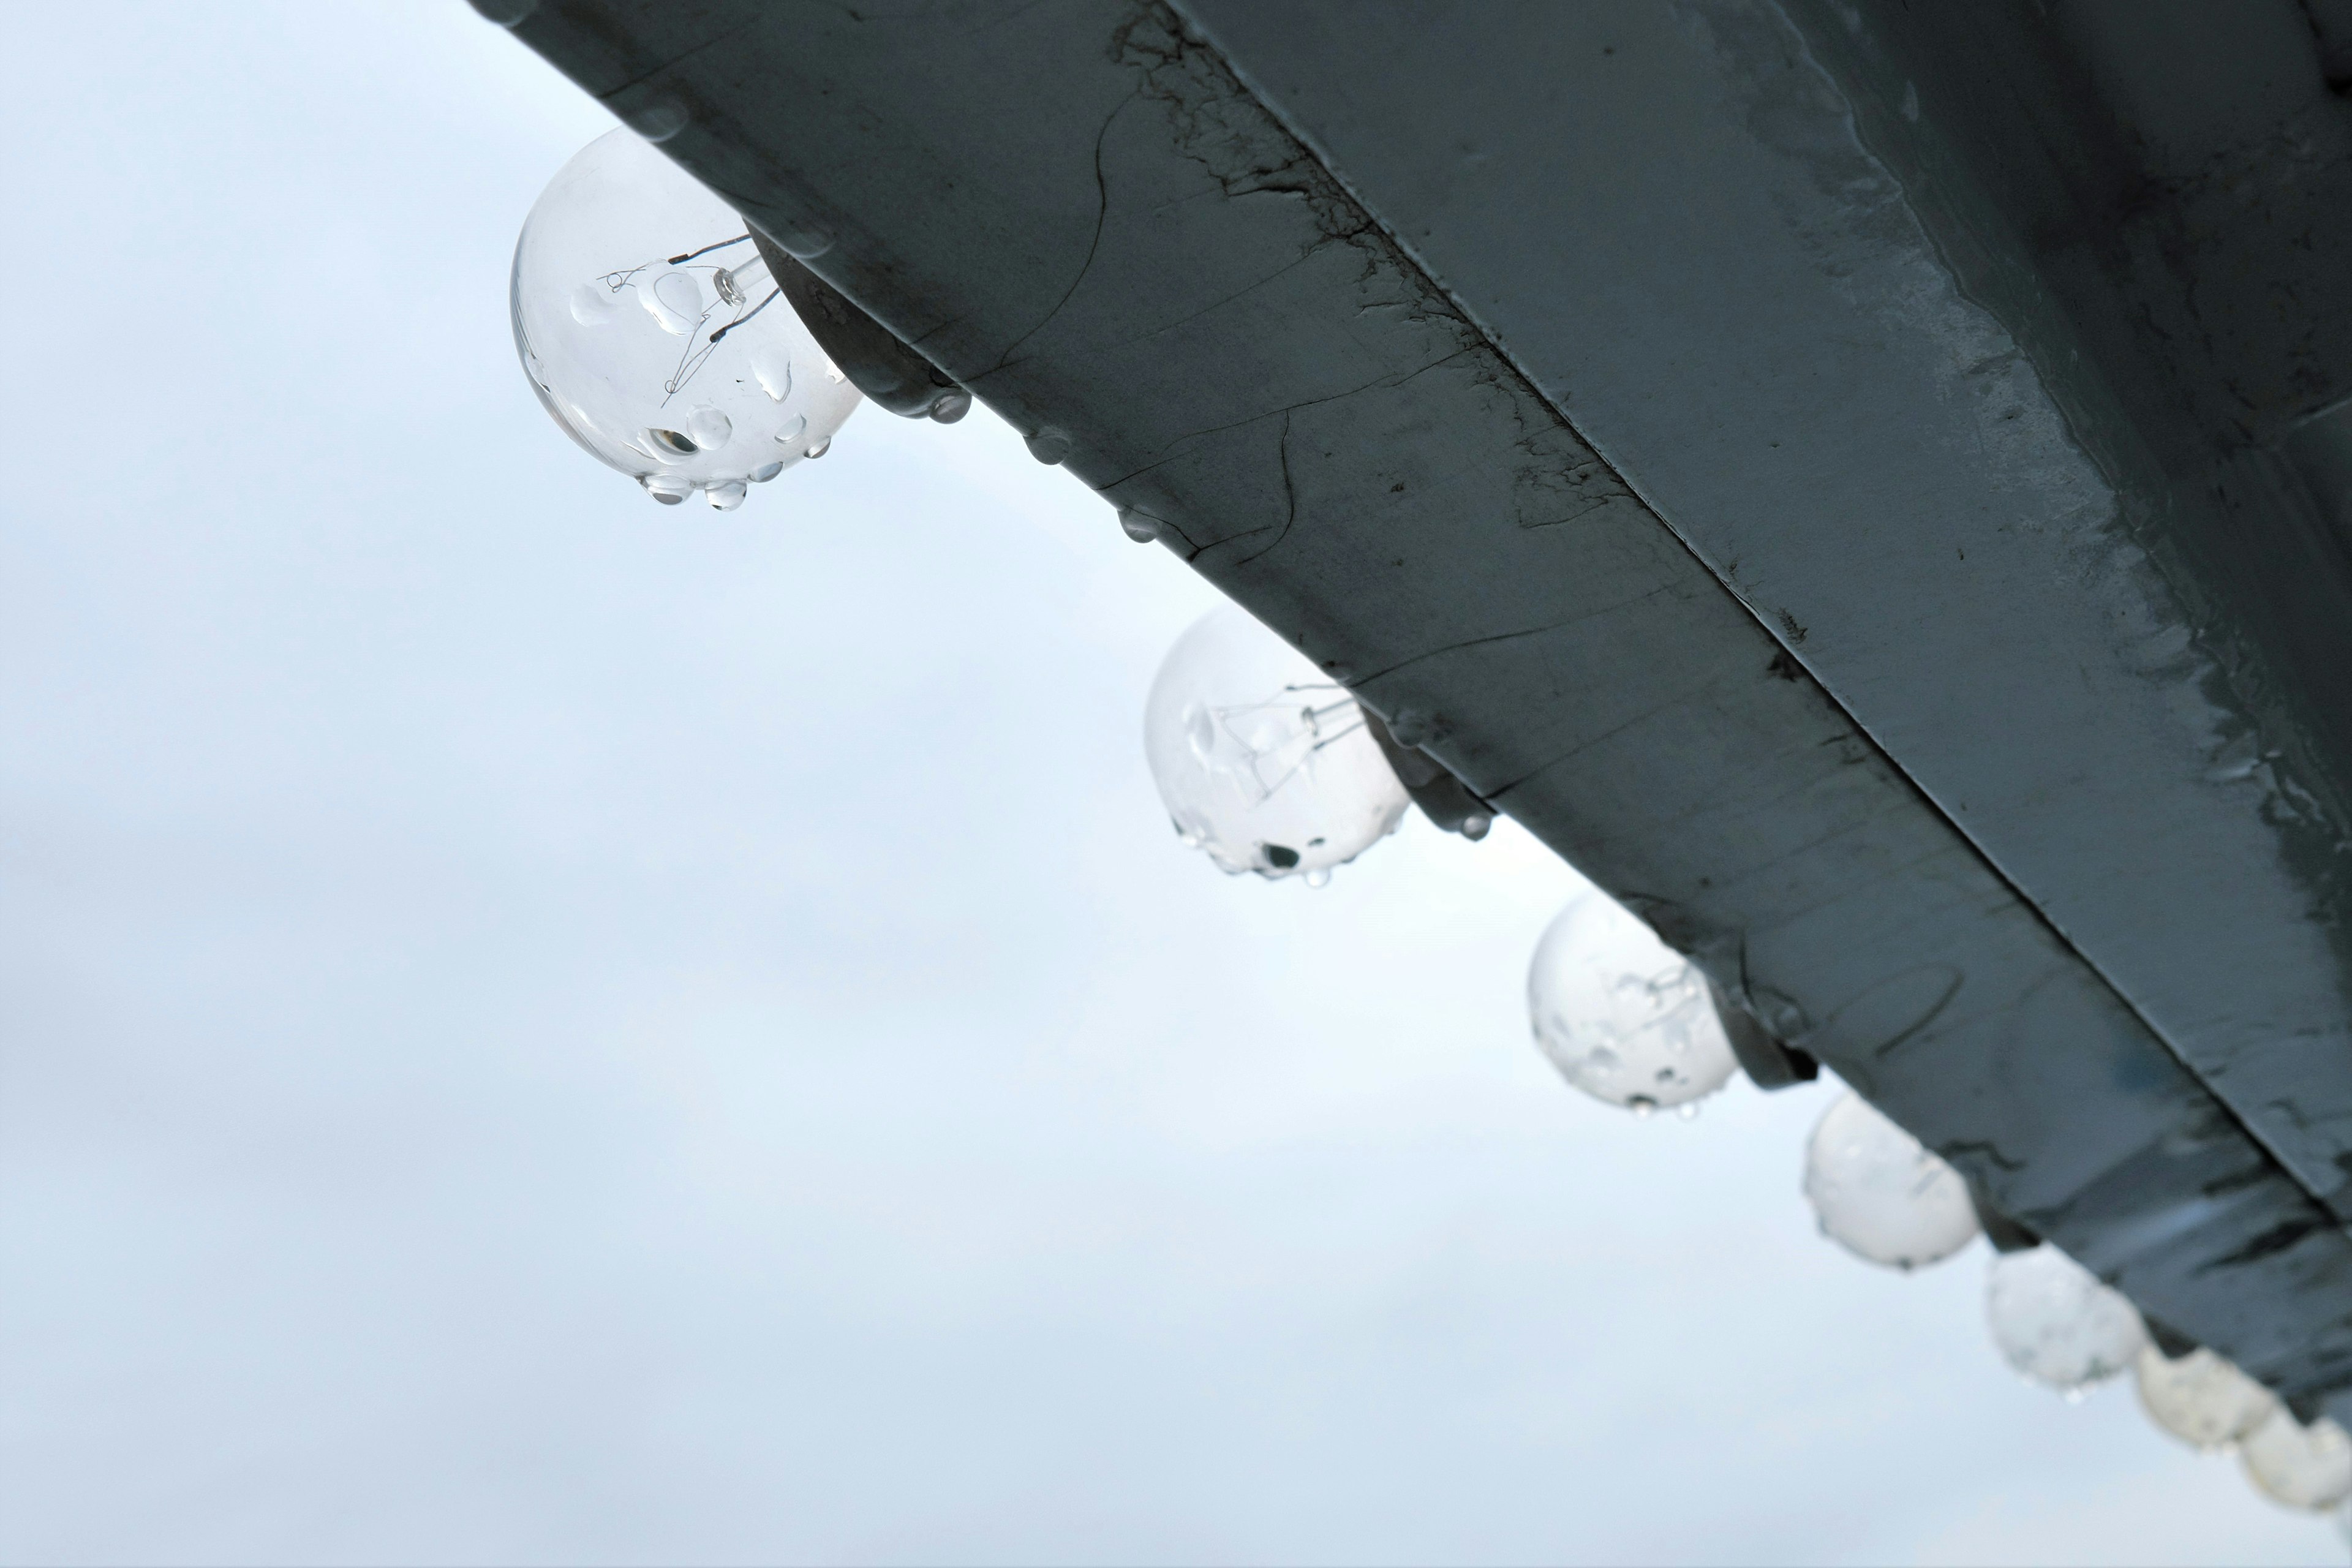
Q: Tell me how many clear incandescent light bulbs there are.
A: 7